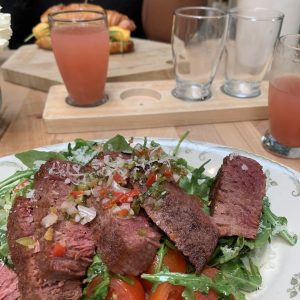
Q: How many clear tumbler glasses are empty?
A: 2